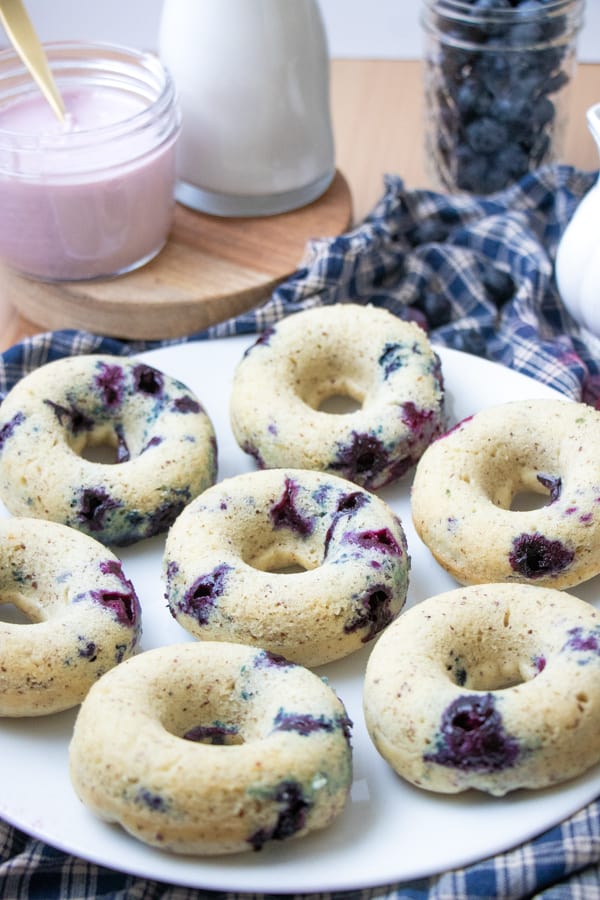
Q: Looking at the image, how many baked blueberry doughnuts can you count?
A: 7